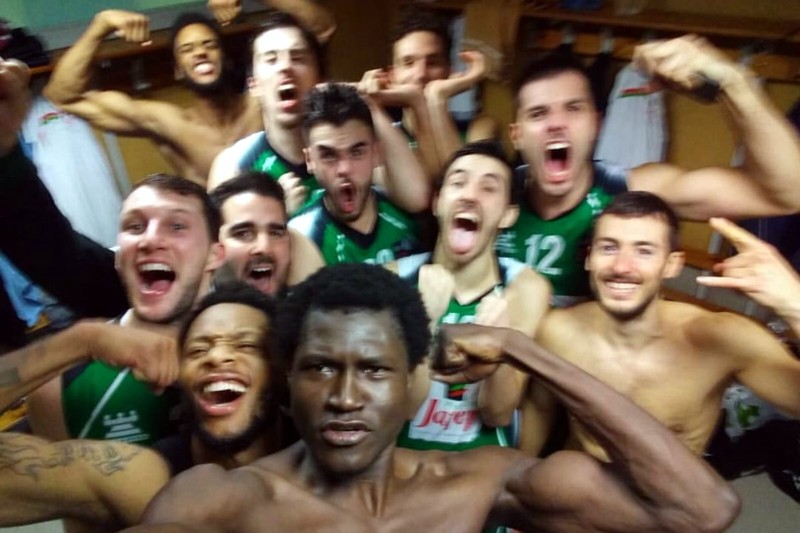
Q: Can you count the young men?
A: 11